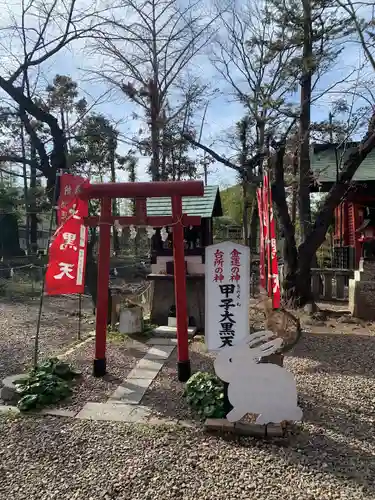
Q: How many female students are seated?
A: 0